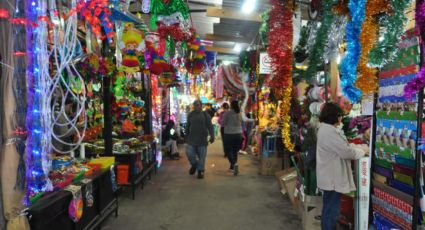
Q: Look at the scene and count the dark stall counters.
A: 2